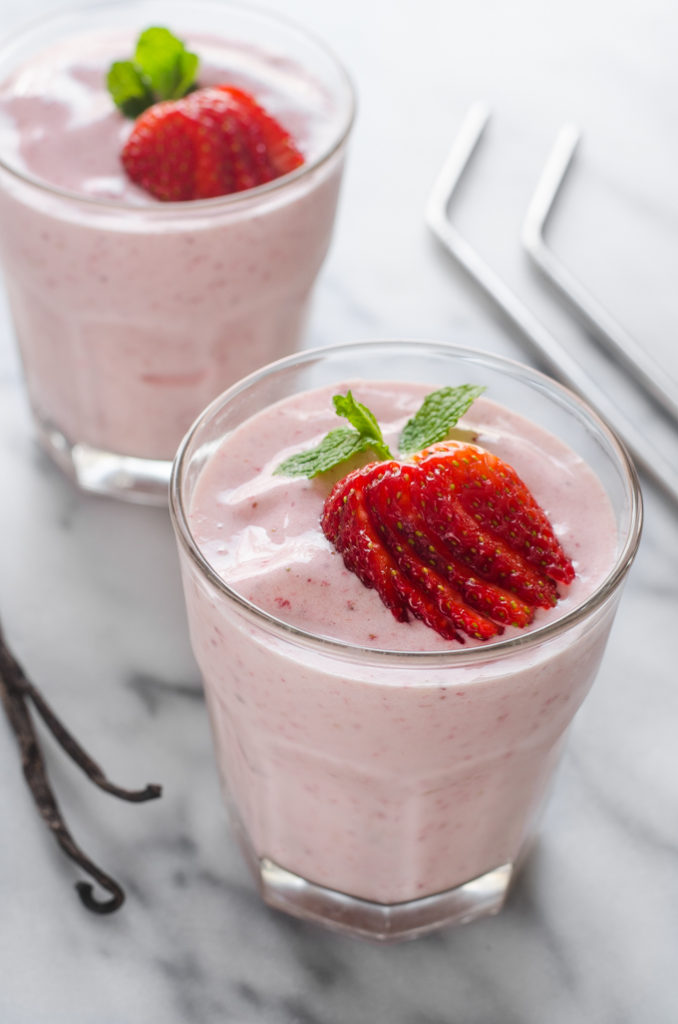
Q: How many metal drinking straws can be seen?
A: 2